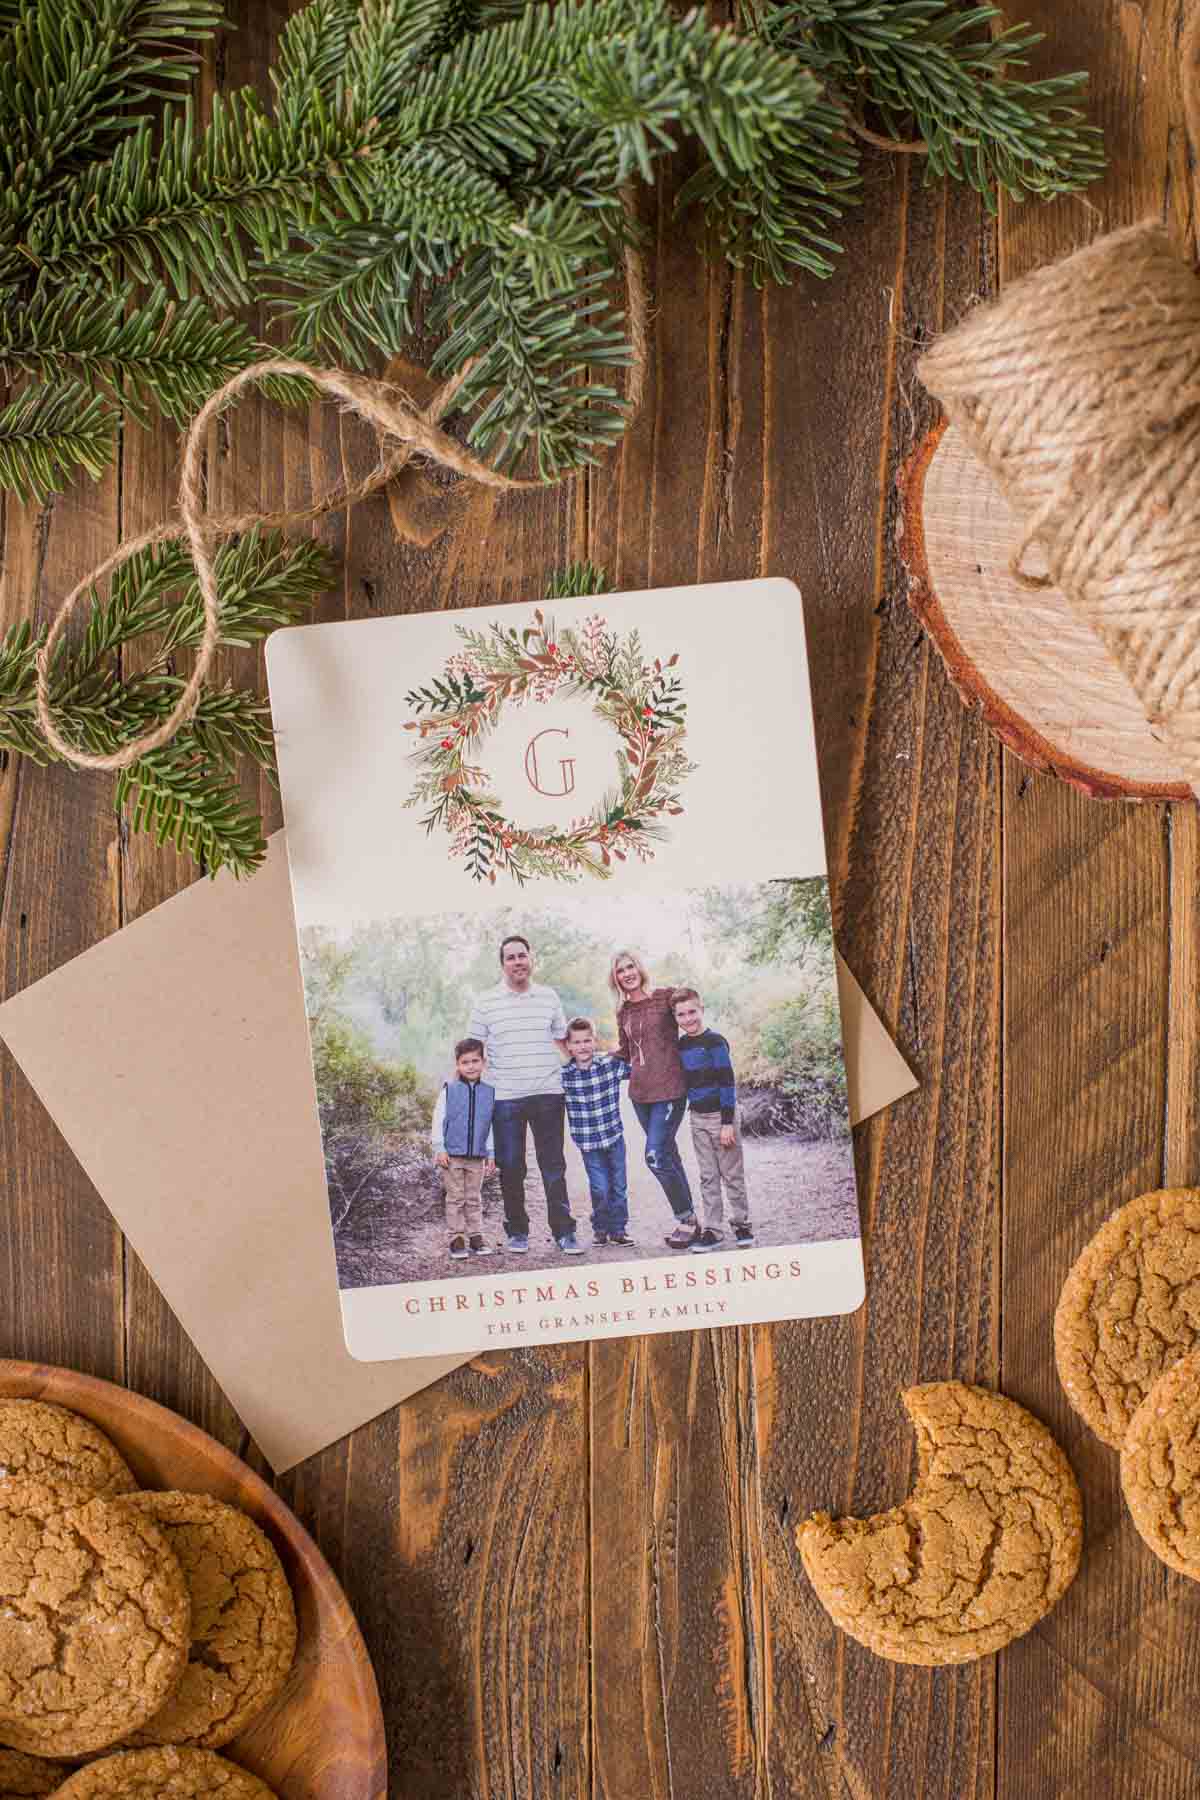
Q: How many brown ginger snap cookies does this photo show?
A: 8